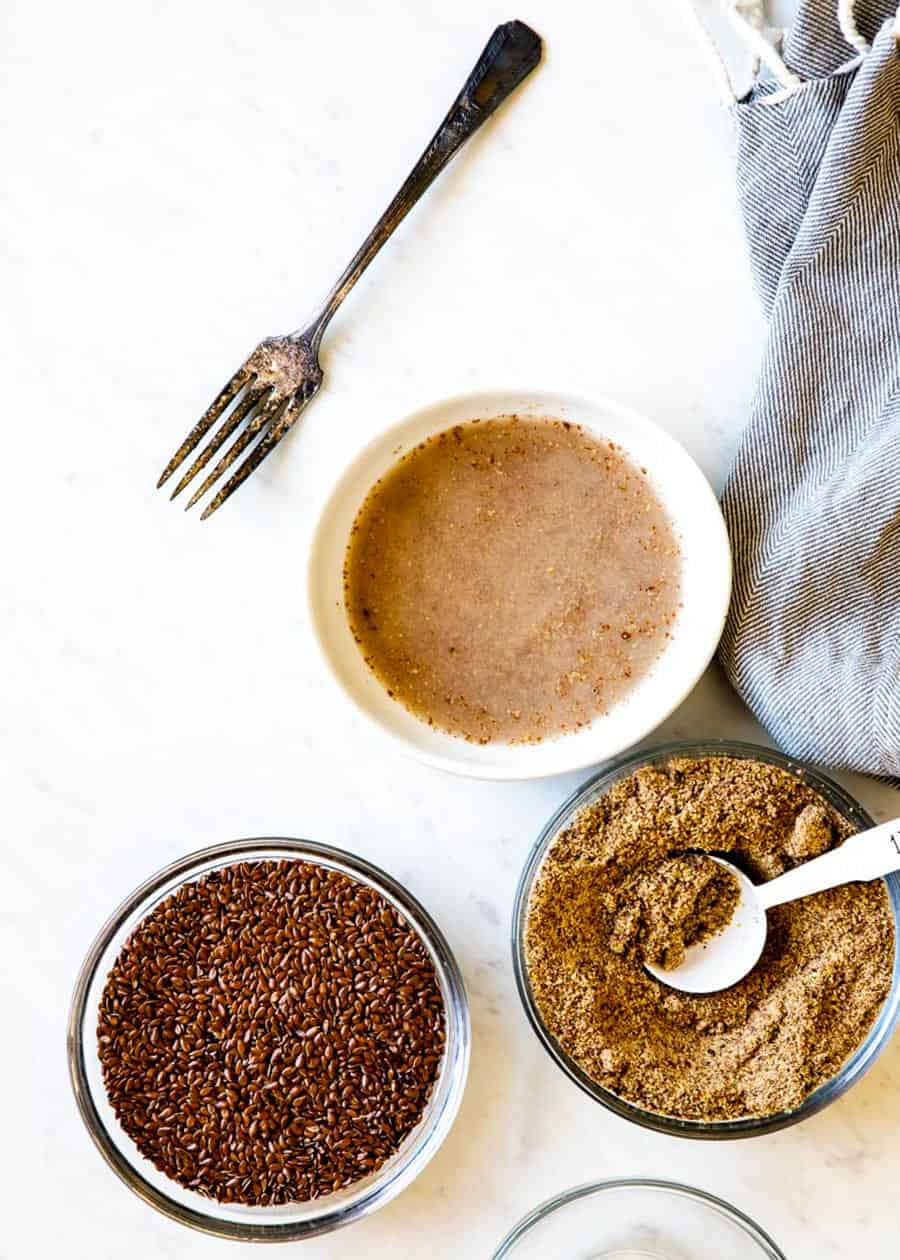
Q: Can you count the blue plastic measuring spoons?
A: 0